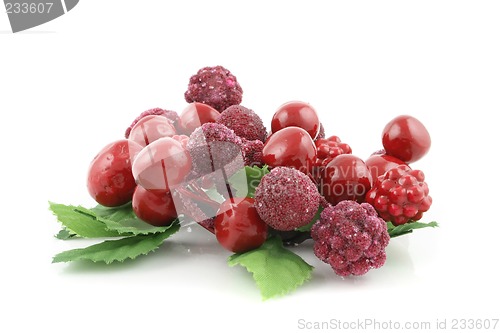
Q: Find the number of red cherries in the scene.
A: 11